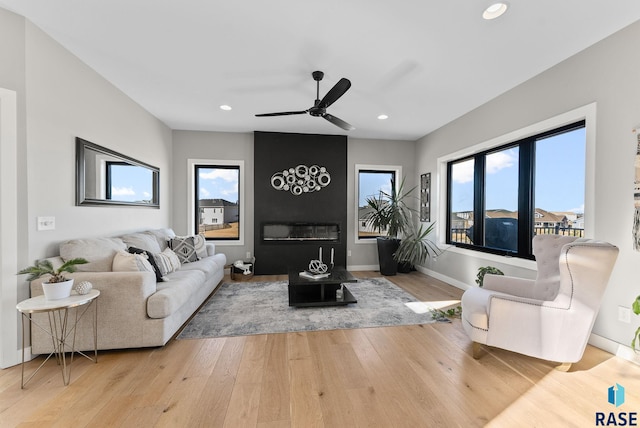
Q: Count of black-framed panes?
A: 5